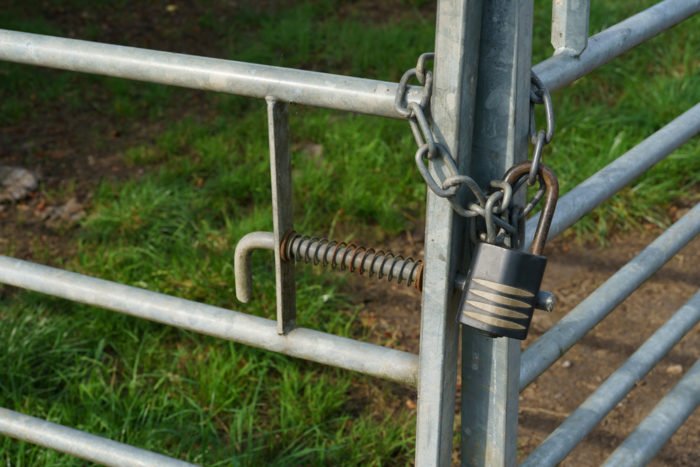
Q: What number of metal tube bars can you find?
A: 8